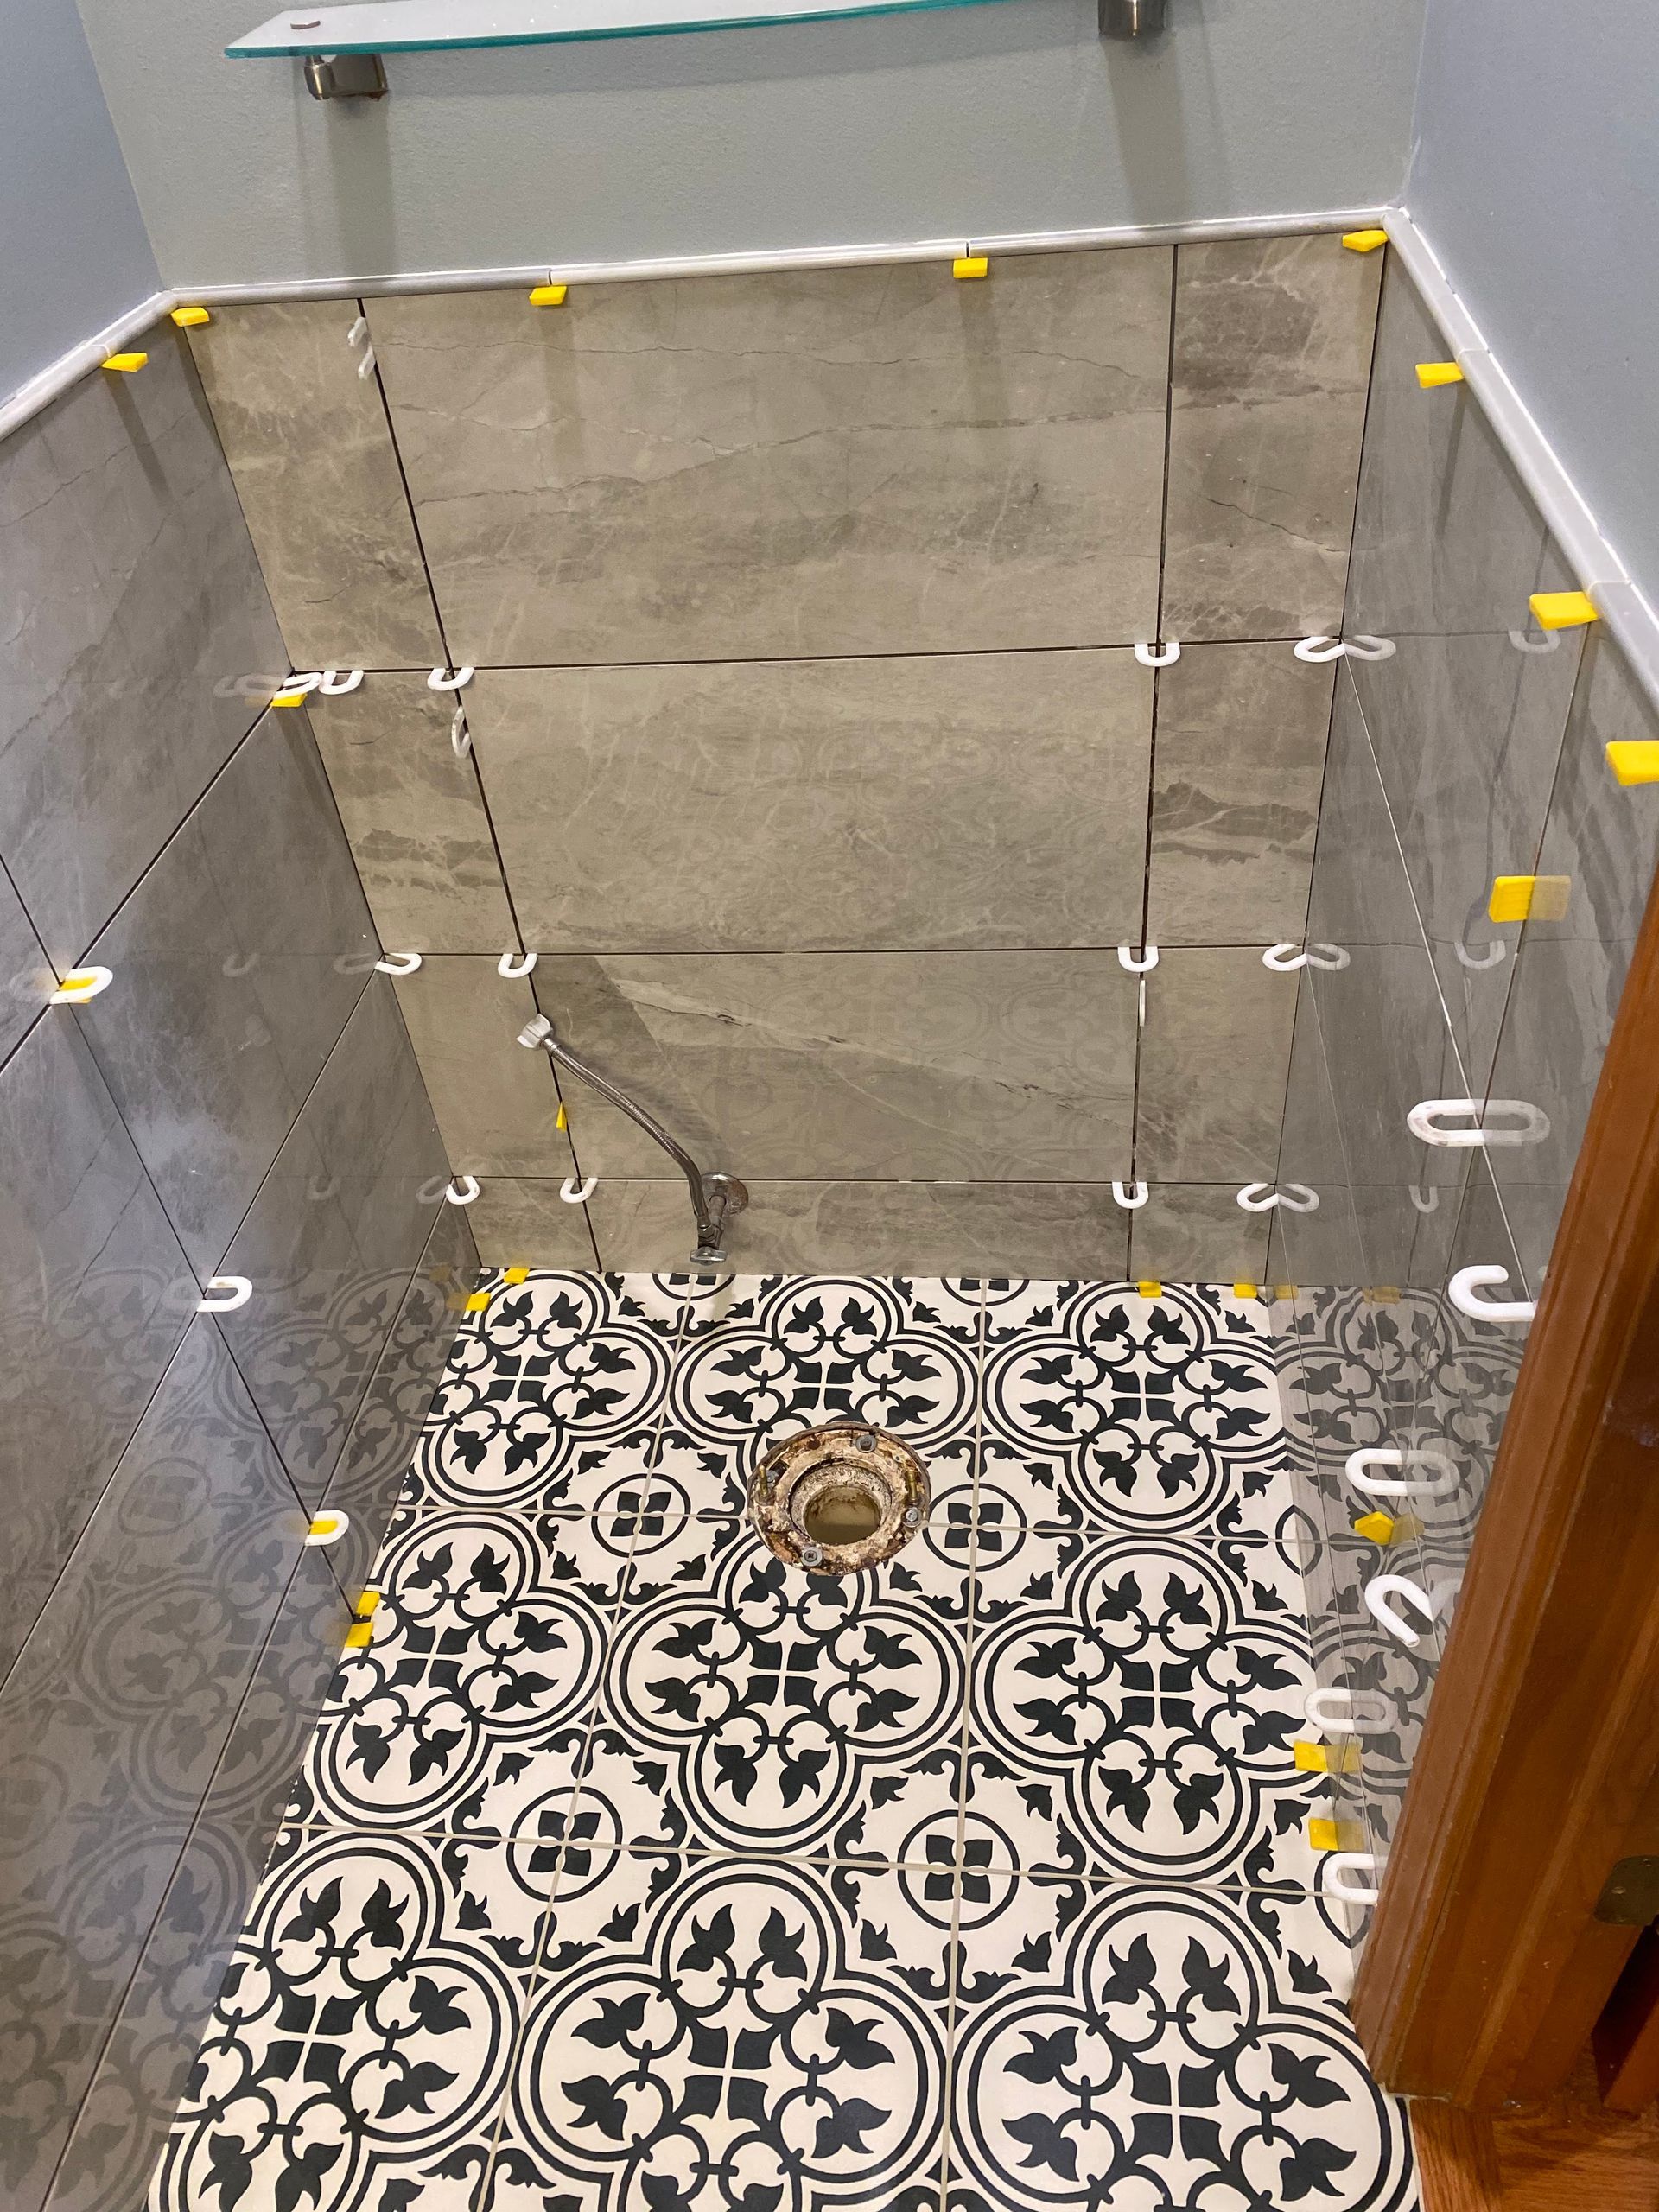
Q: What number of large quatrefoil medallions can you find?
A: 9